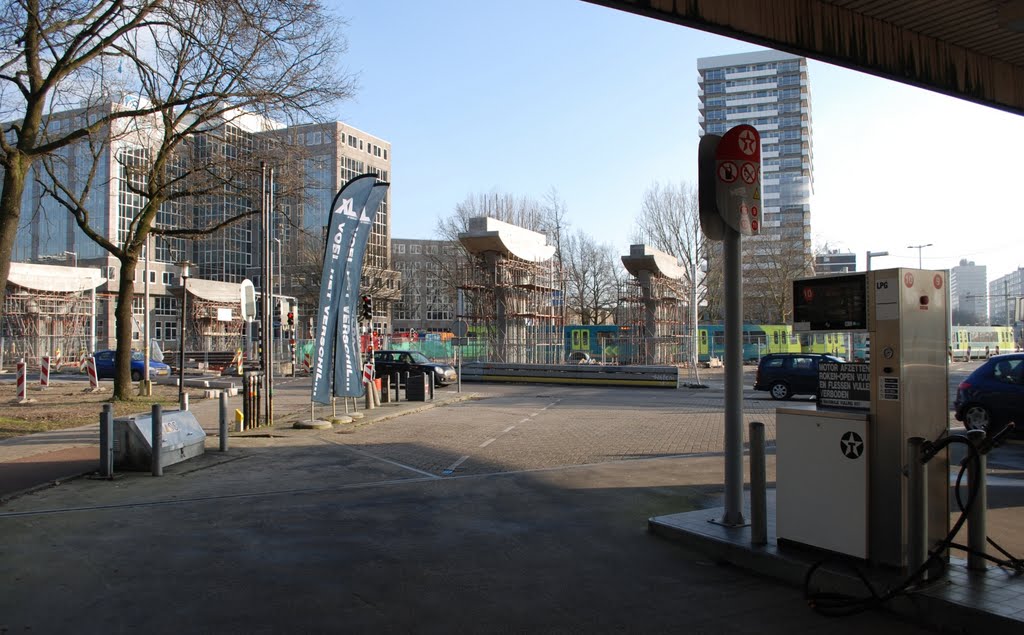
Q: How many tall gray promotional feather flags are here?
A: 2